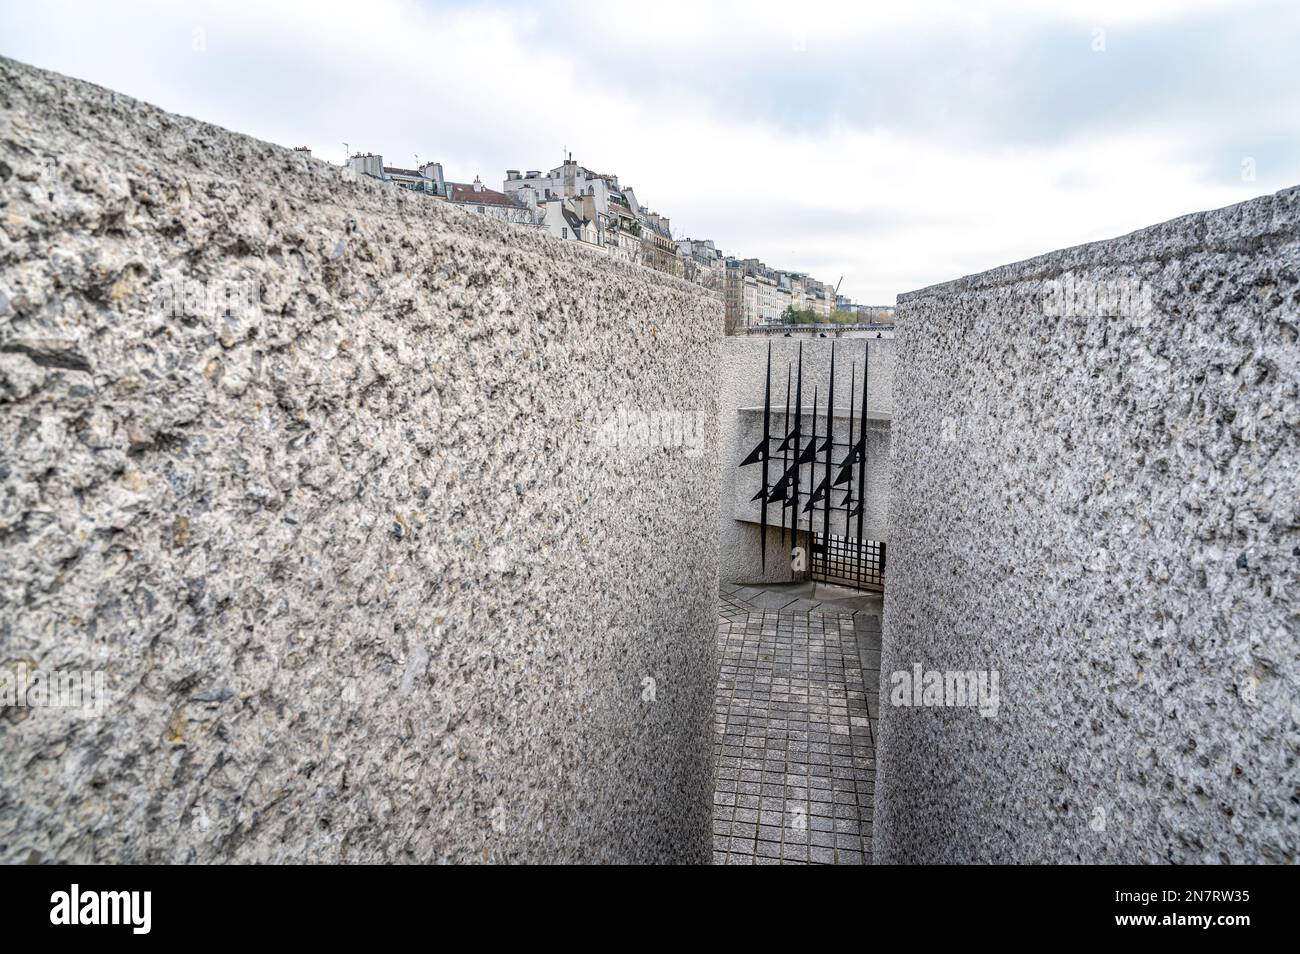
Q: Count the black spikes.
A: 7